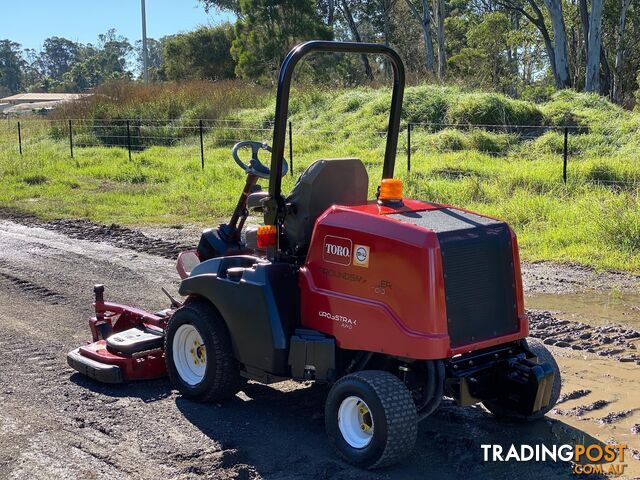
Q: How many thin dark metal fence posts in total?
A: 7